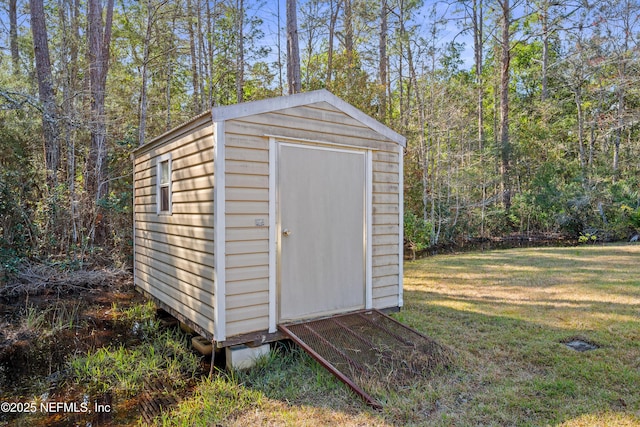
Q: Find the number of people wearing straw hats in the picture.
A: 0